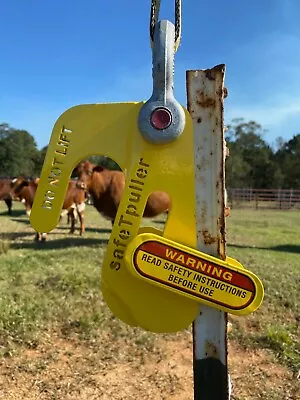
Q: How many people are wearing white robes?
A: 0